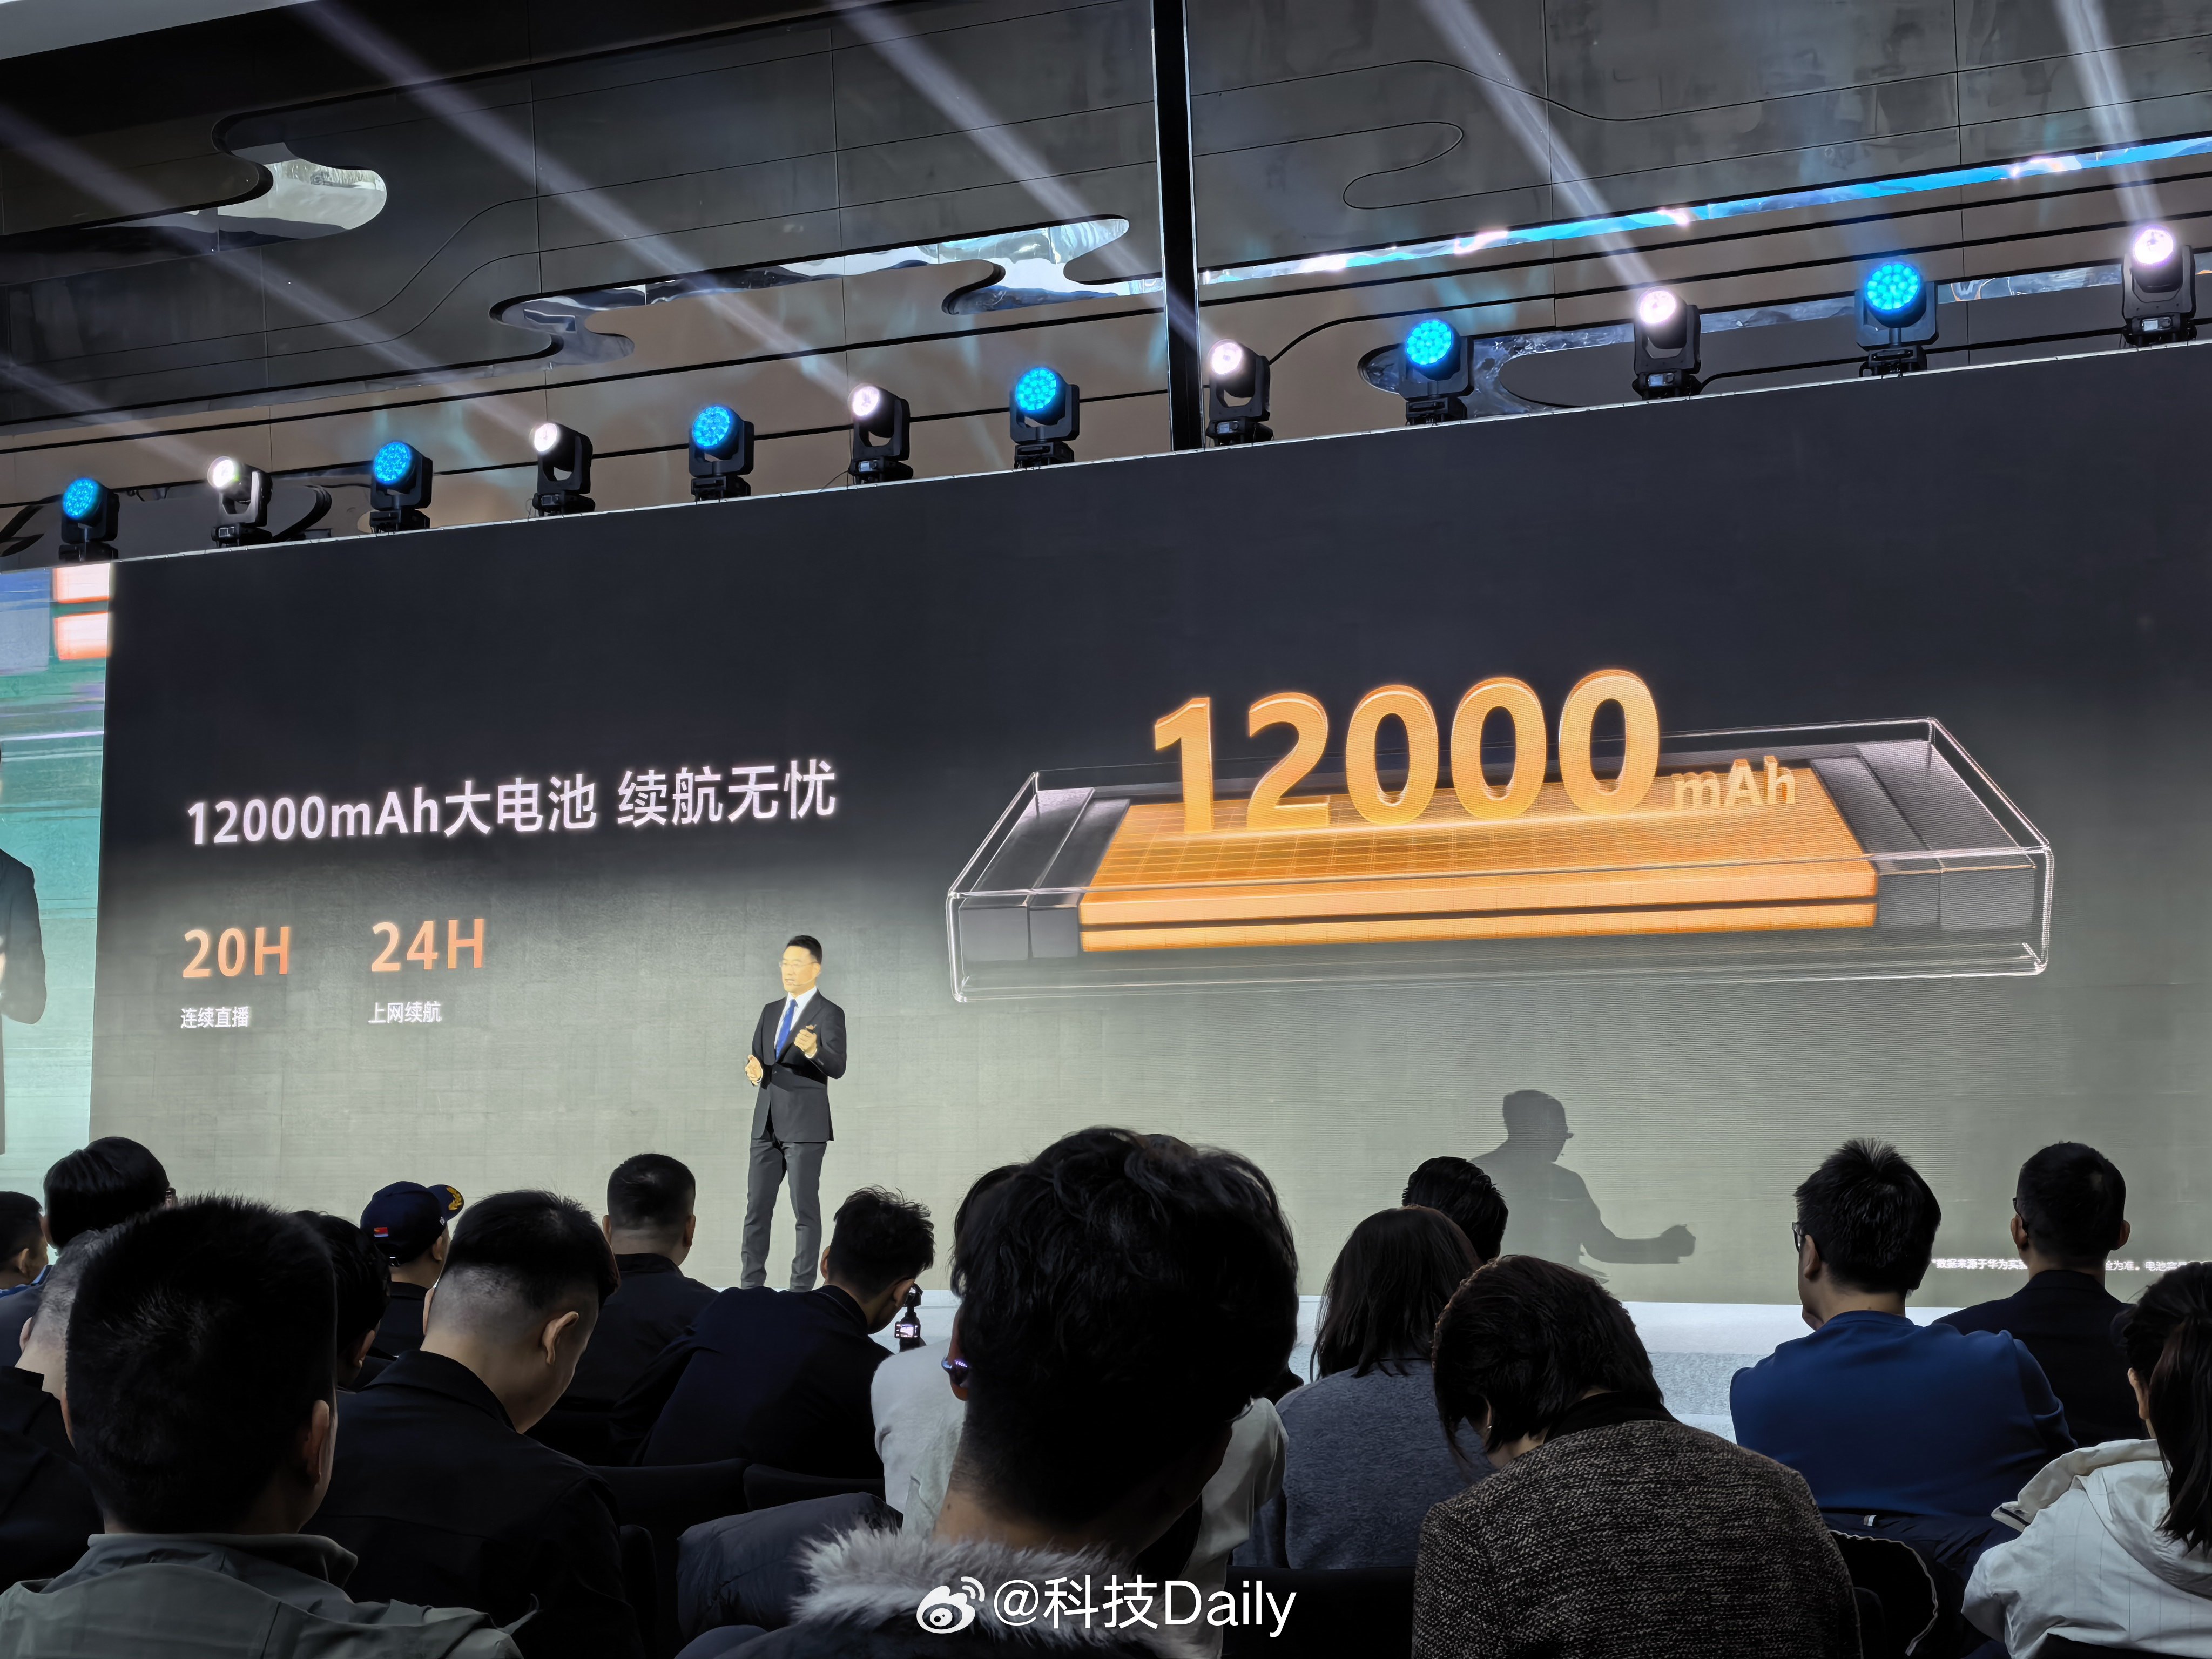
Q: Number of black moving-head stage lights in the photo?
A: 12